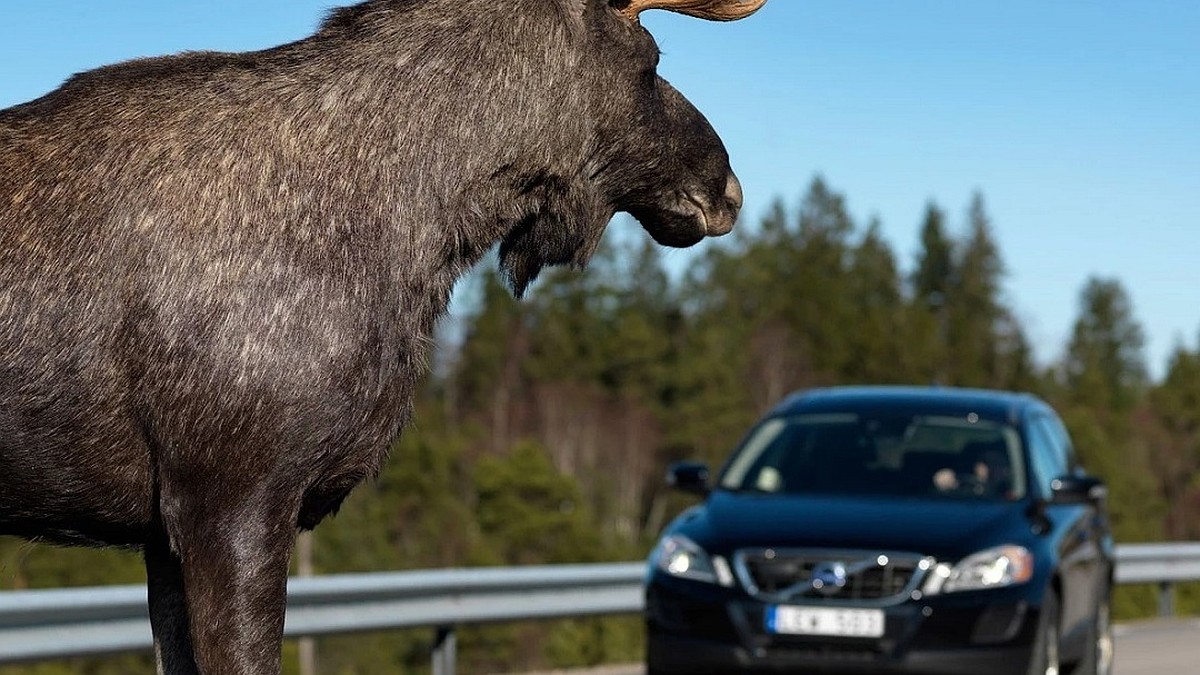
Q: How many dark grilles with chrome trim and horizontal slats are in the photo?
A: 1